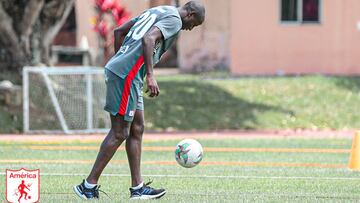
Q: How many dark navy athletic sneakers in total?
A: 2